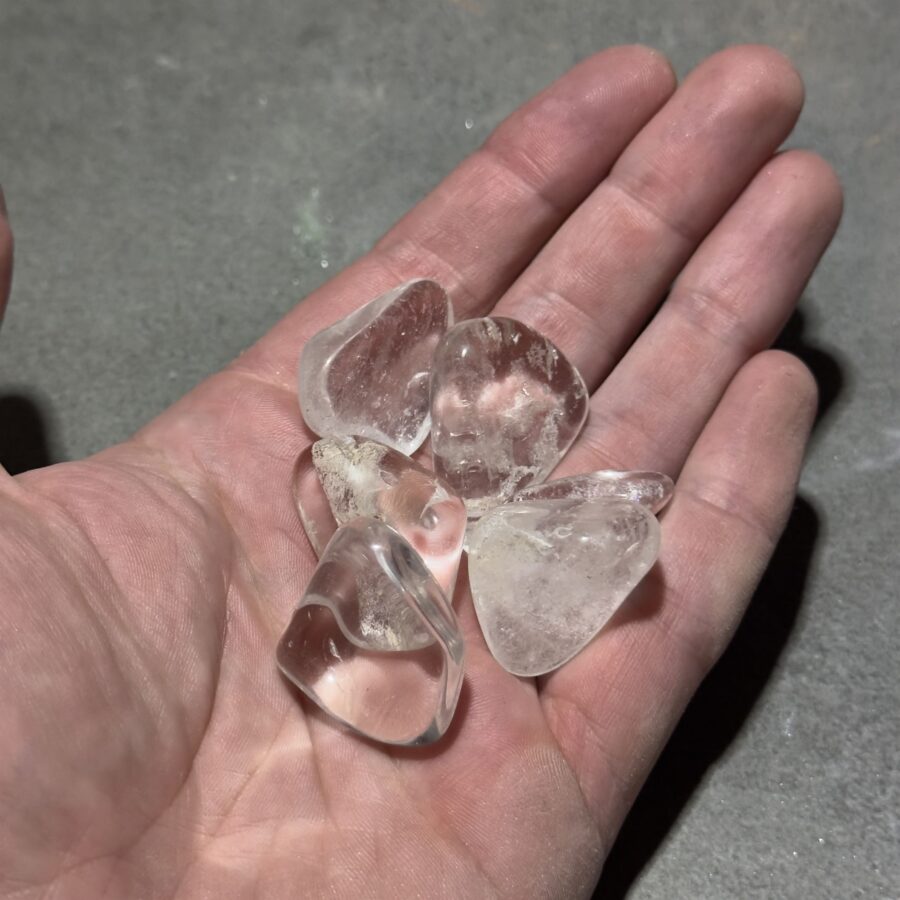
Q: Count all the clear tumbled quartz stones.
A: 6